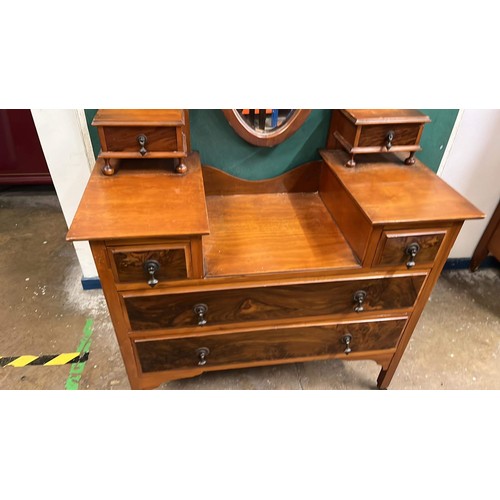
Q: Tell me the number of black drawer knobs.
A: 8